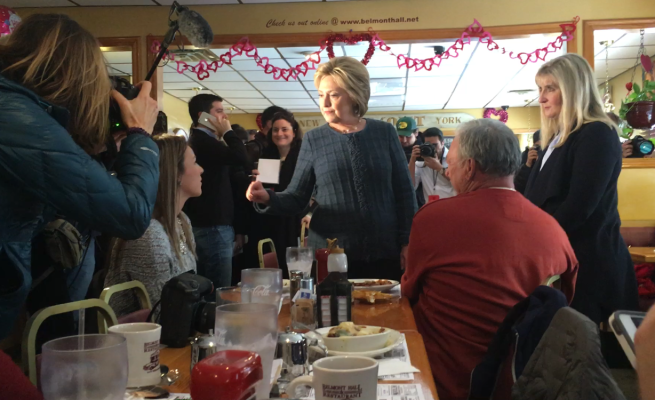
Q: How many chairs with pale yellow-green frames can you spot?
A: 5